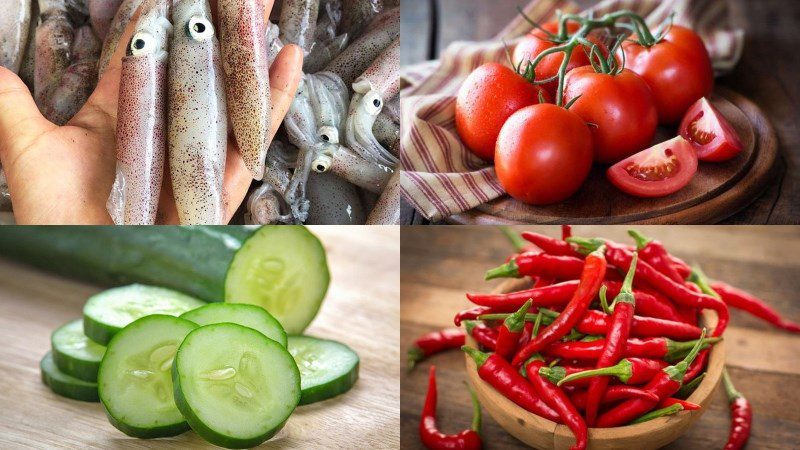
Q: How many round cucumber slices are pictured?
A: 7